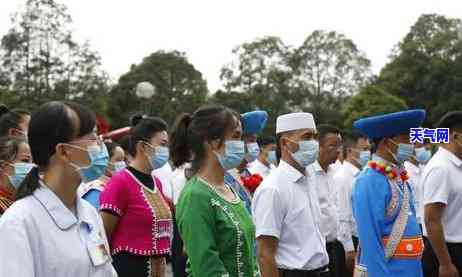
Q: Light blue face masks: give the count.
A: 11